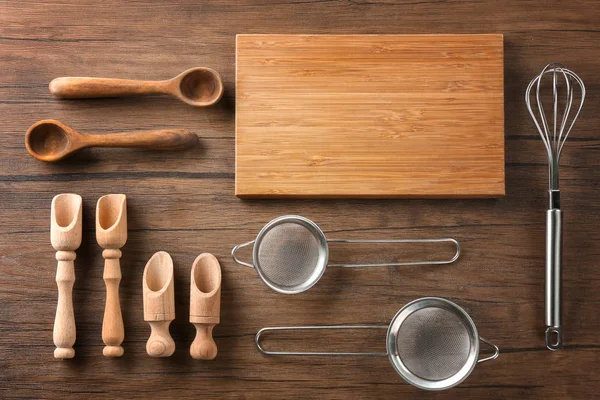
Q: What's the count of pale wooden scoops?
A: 4